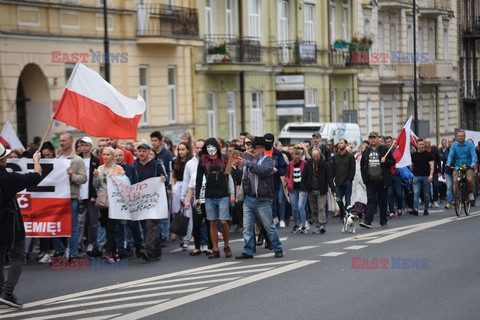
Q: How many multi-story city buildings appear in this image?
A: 4